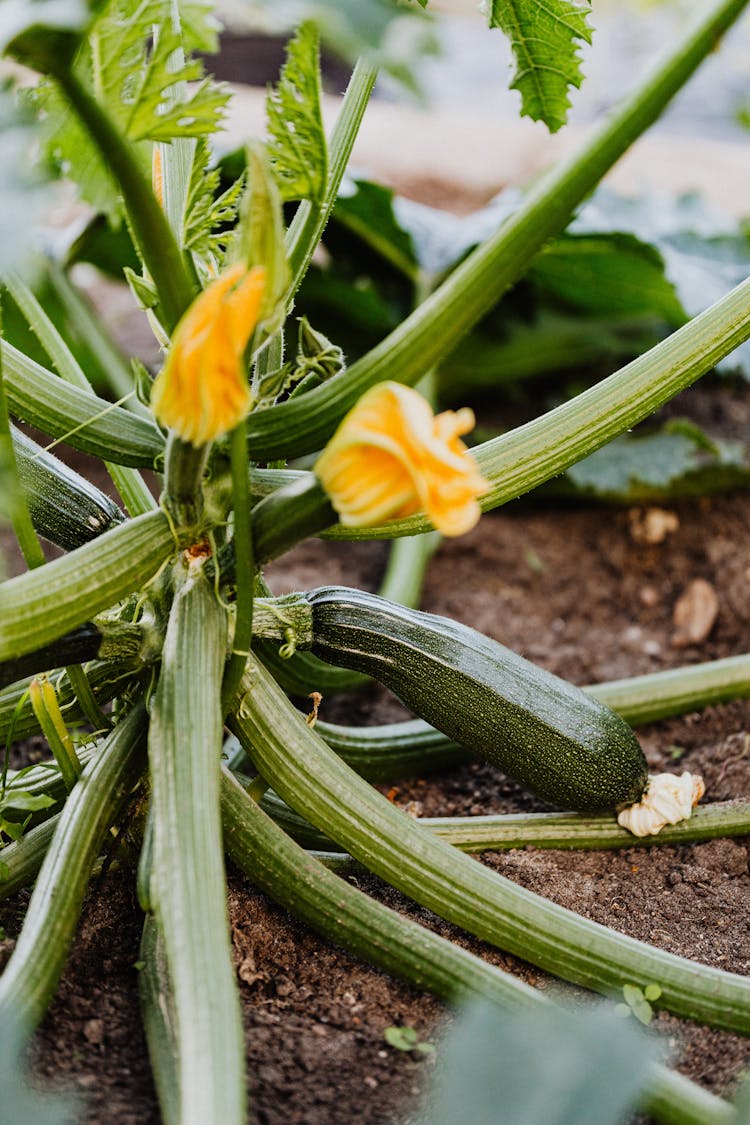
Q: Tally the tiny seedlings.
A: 2